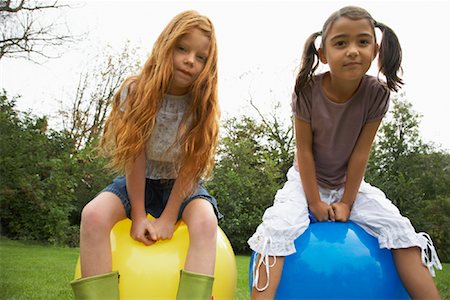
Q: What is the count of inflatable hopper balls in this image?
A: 2